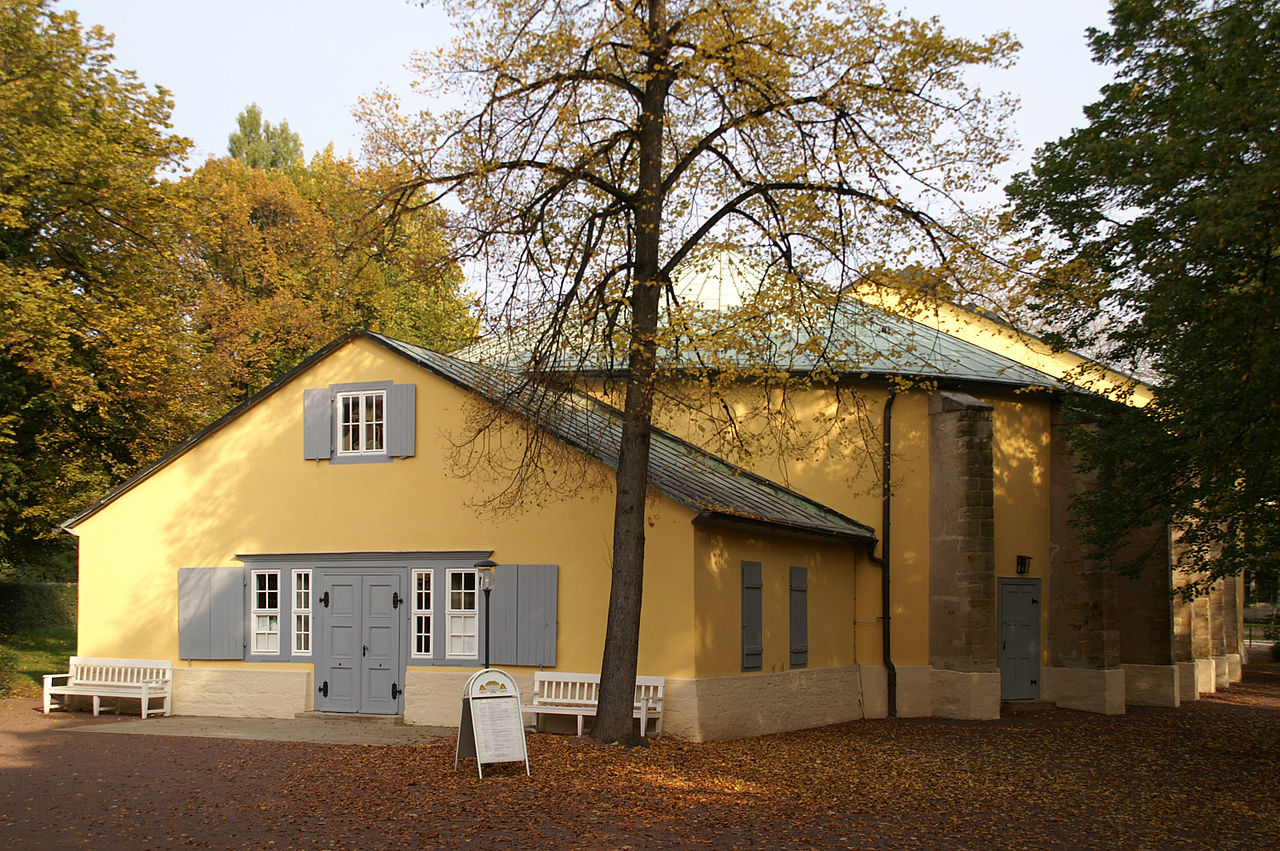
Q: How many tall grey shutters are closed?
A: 2